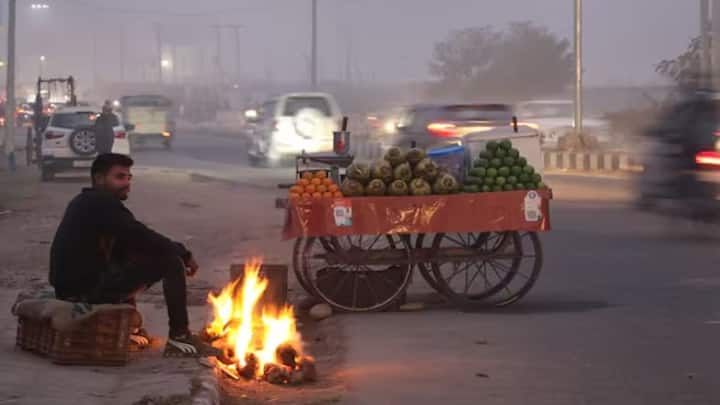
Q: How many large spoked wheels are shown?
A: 4